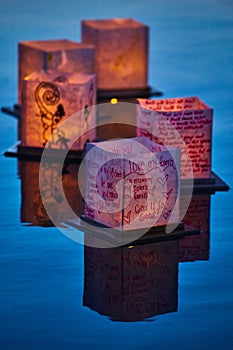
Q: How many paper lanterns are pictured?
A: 5